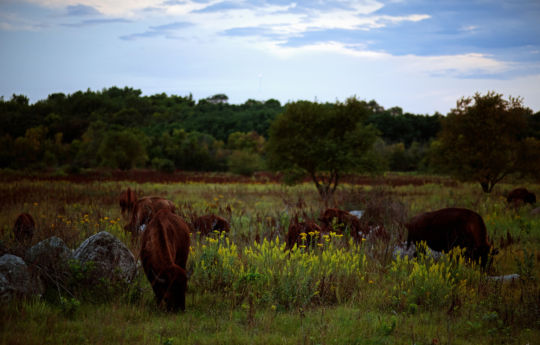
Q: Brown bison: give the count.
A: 9